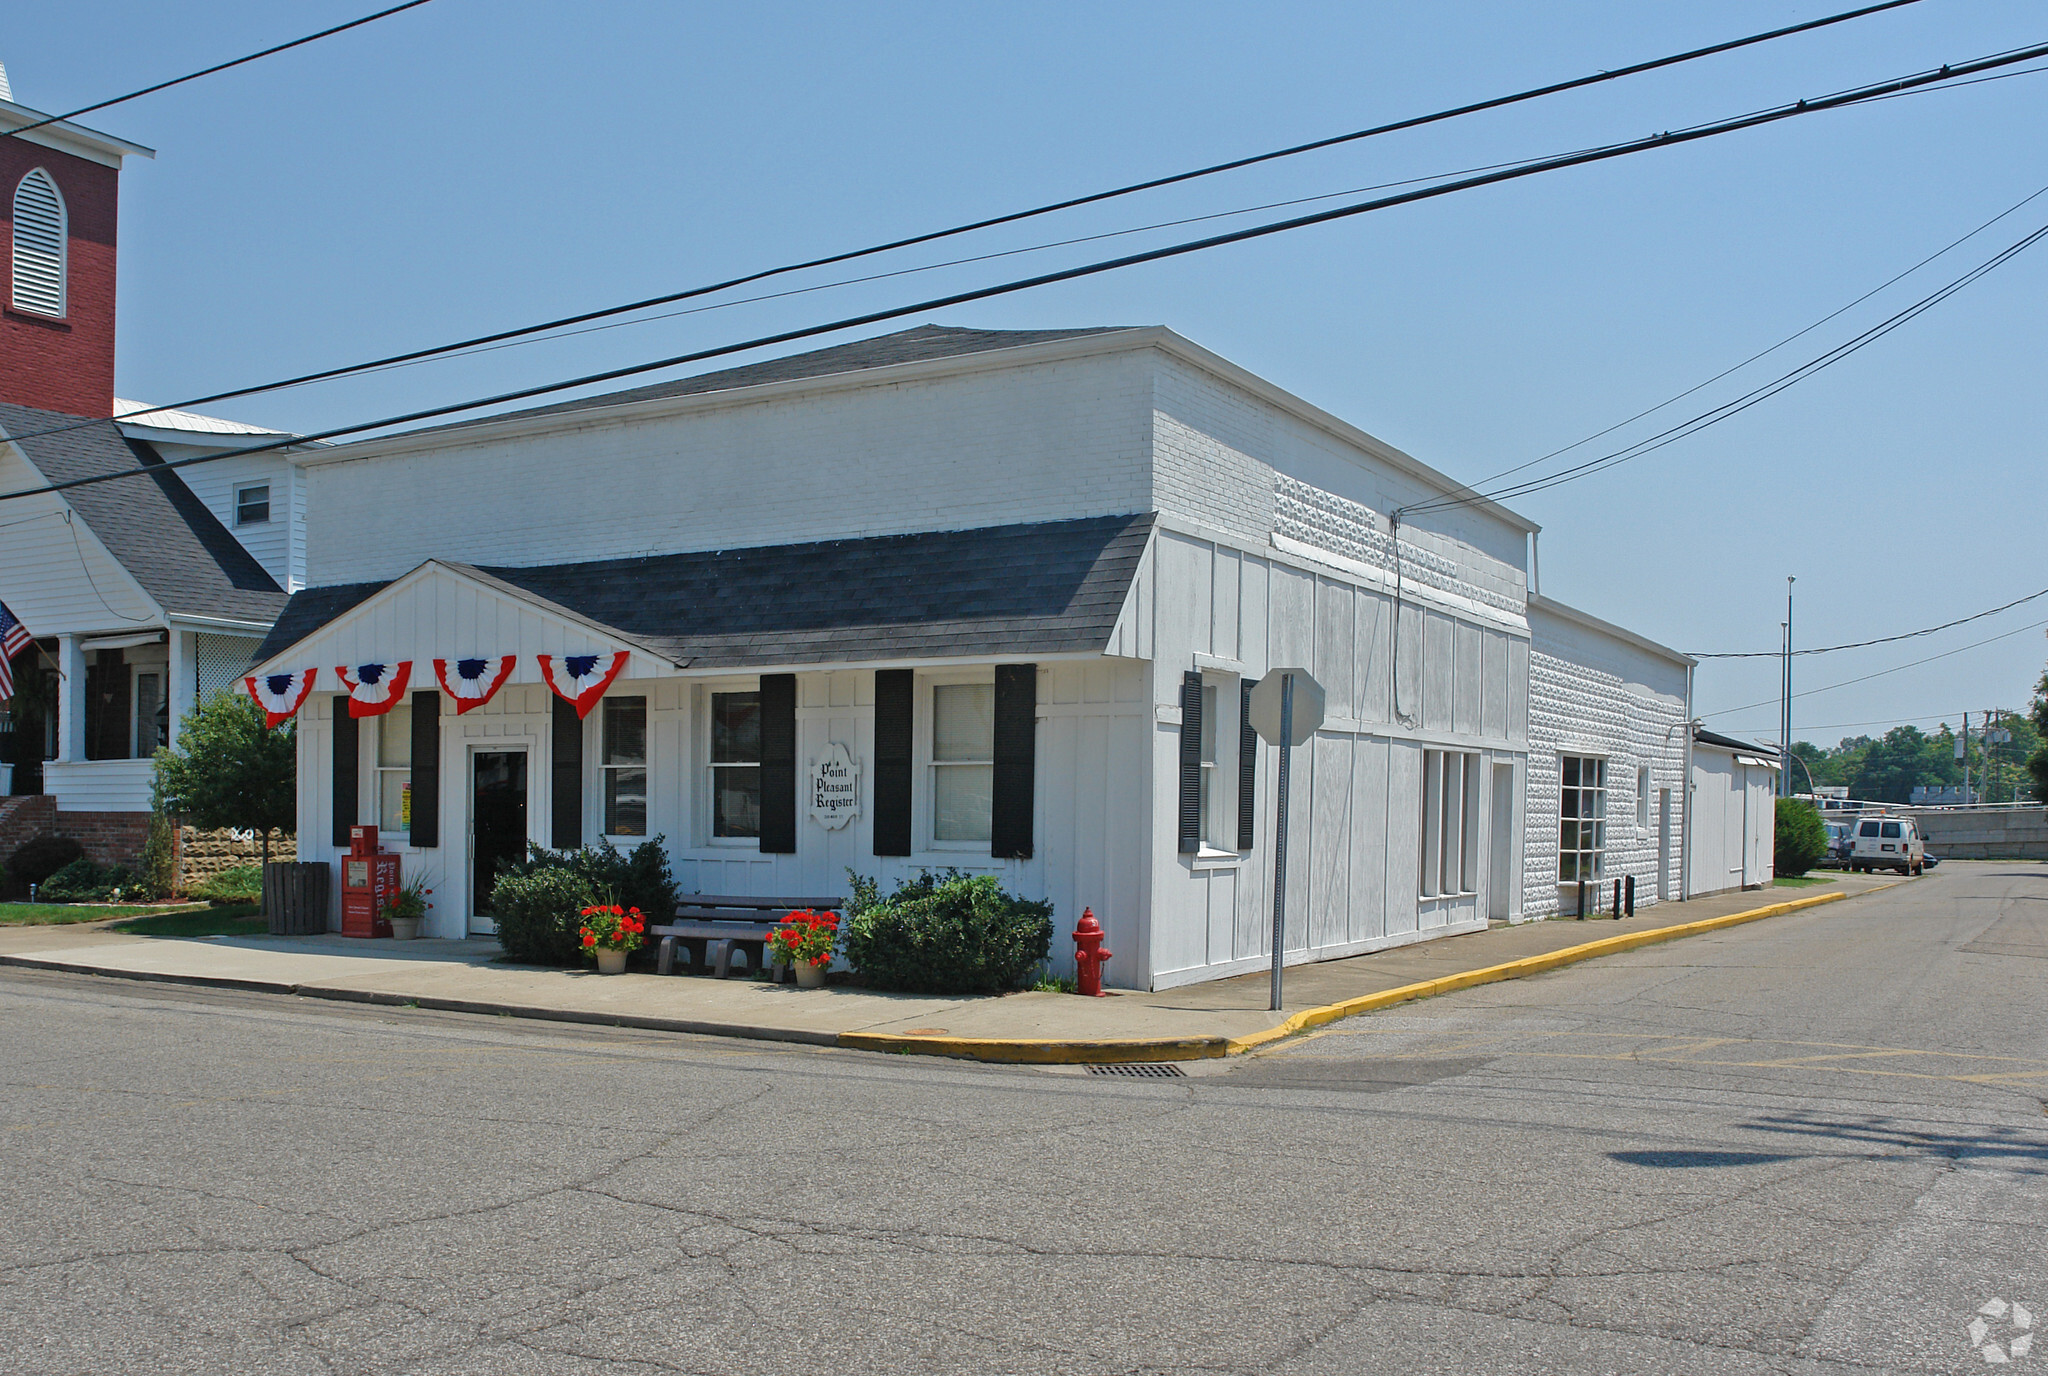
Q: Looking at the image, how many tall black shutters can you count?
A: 8